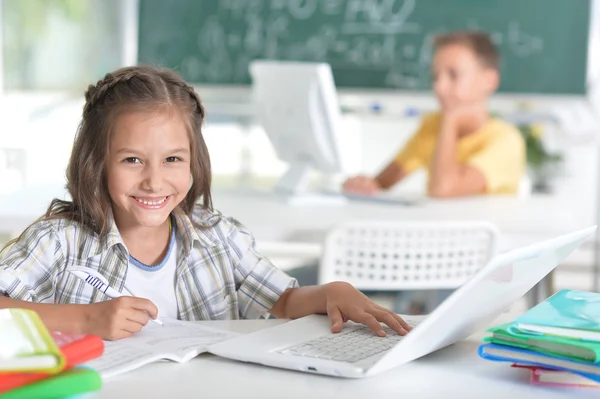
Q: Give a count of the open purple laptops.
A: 0